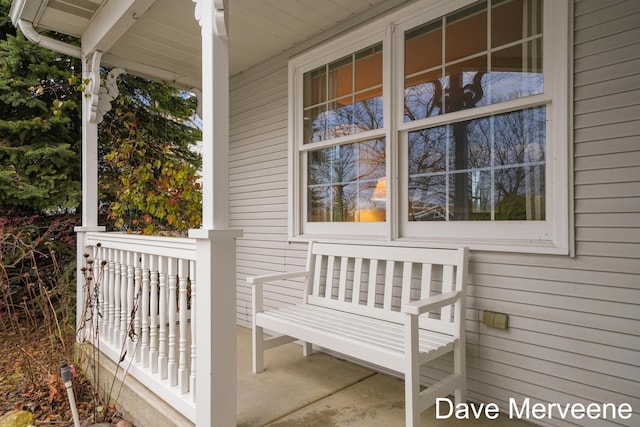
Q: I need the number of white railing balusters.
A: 14